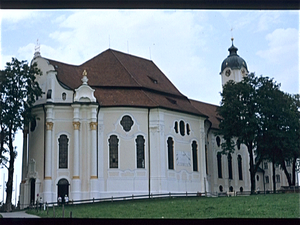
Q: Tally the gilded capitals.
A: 3